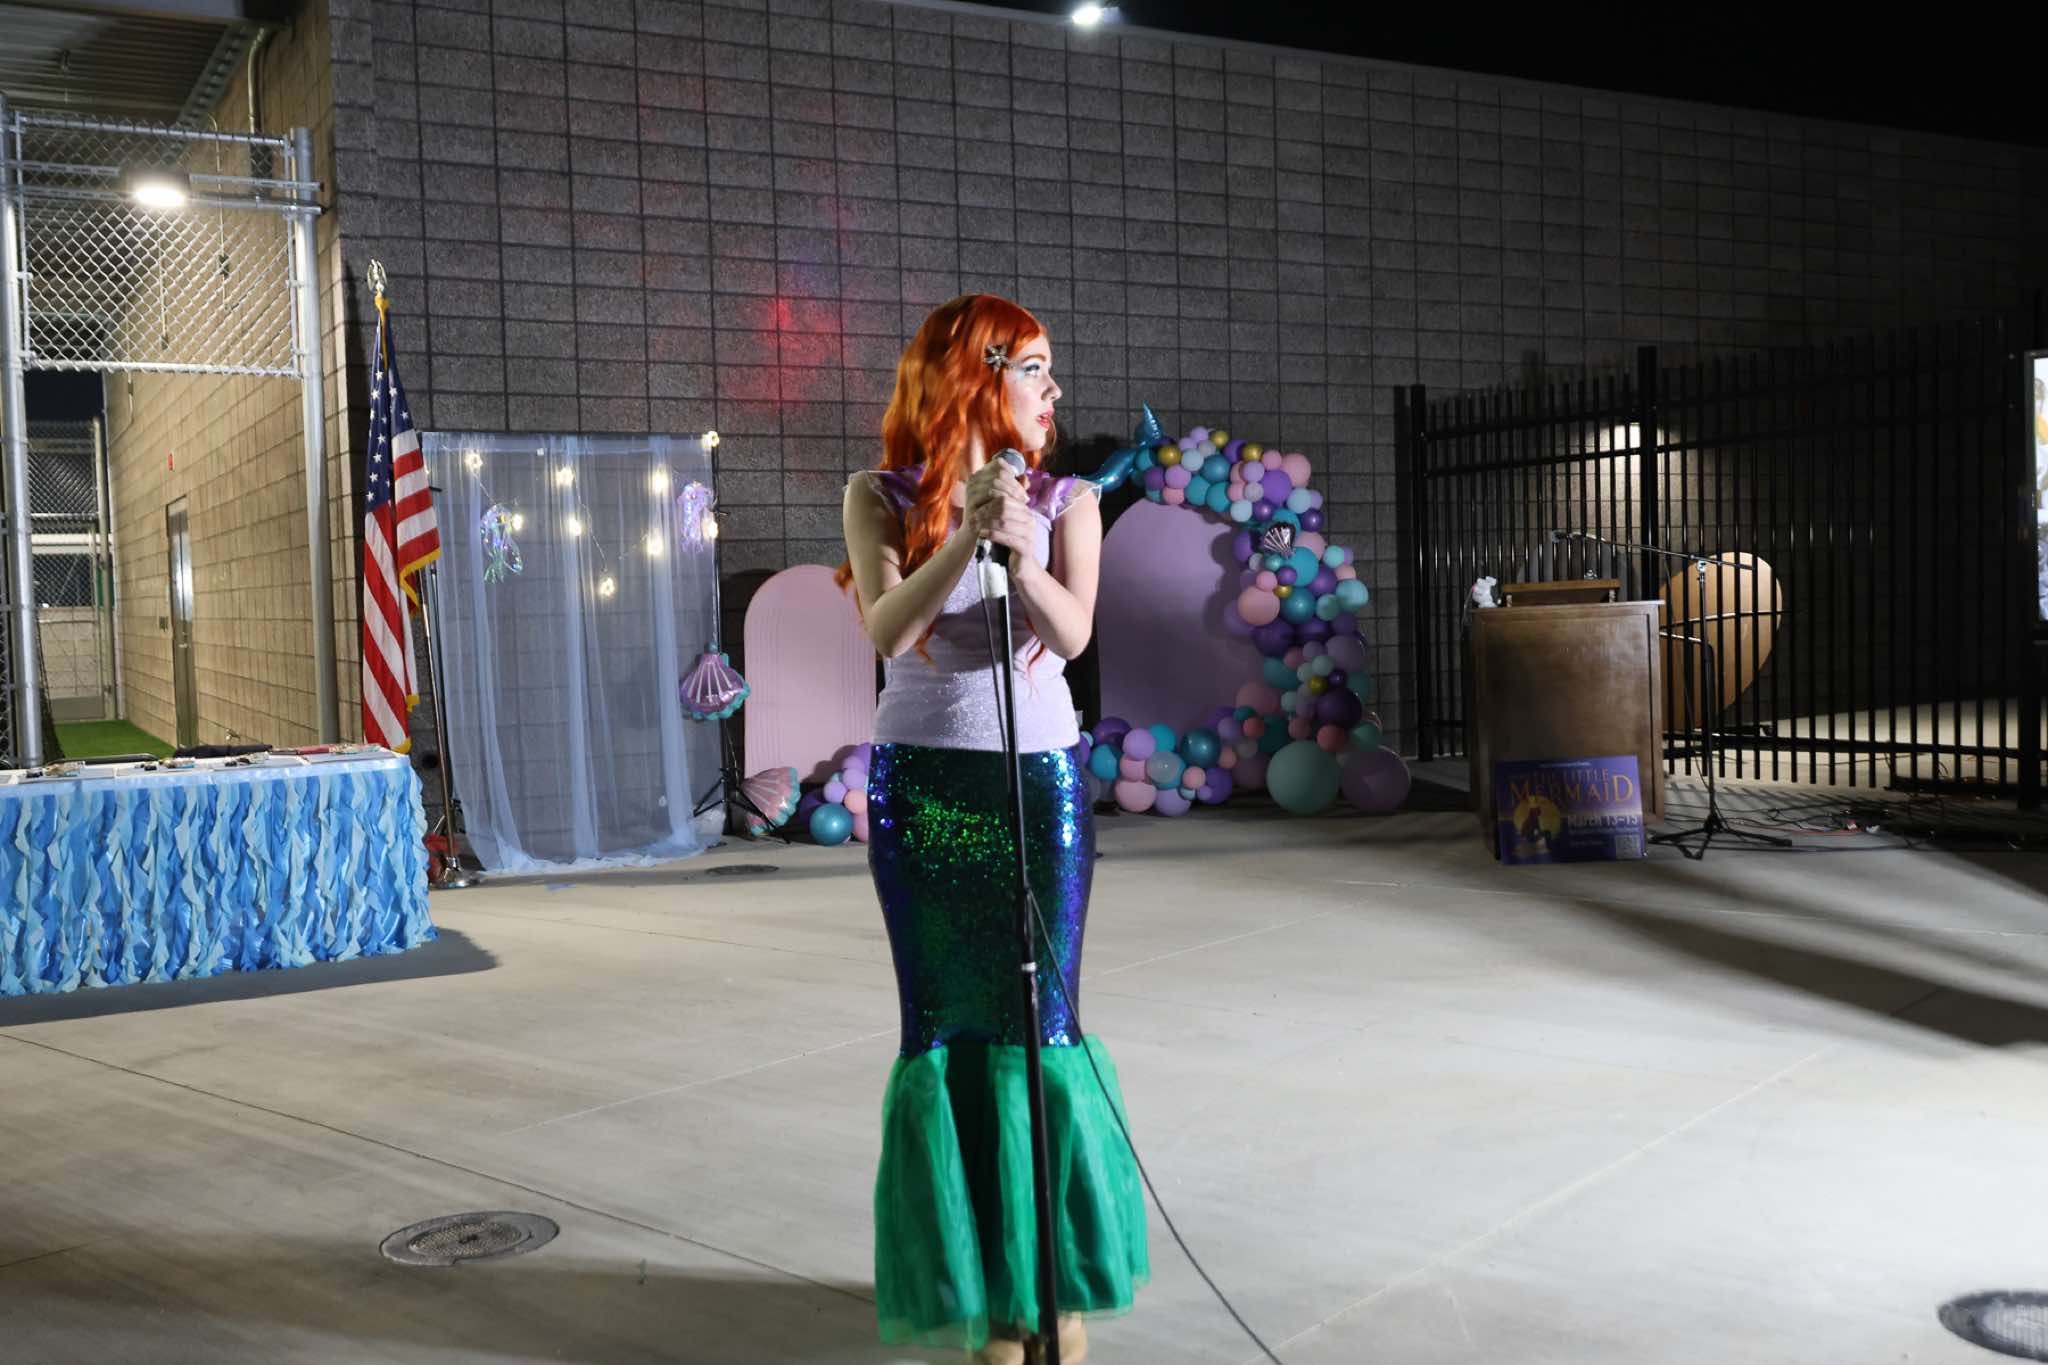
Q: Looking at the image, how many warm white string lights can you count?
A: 9